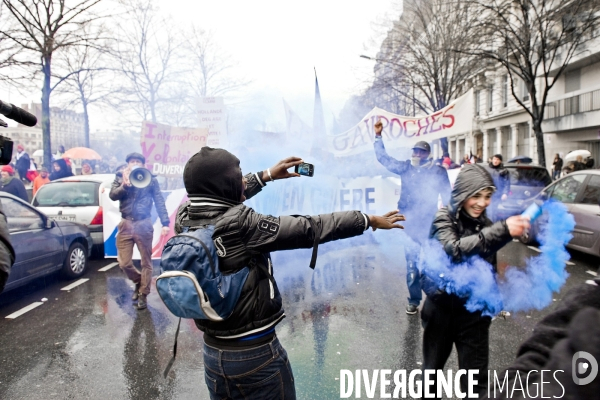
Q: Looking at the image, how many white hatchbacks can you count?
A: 1